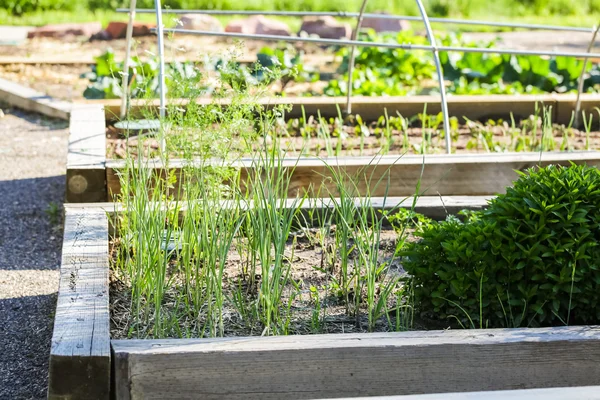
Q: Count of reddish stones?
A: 6